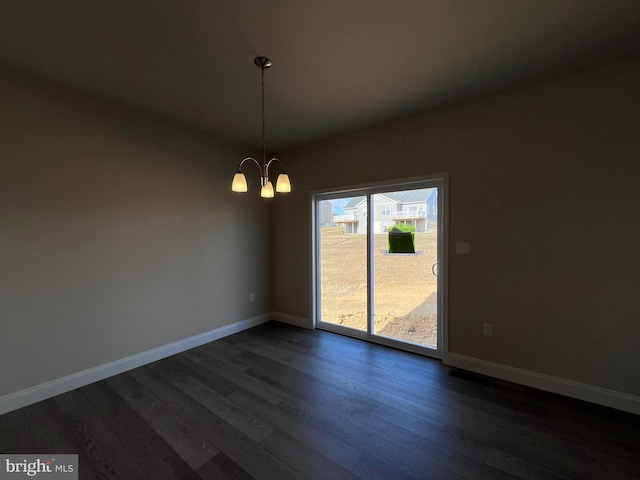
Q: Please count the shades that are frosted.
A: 3